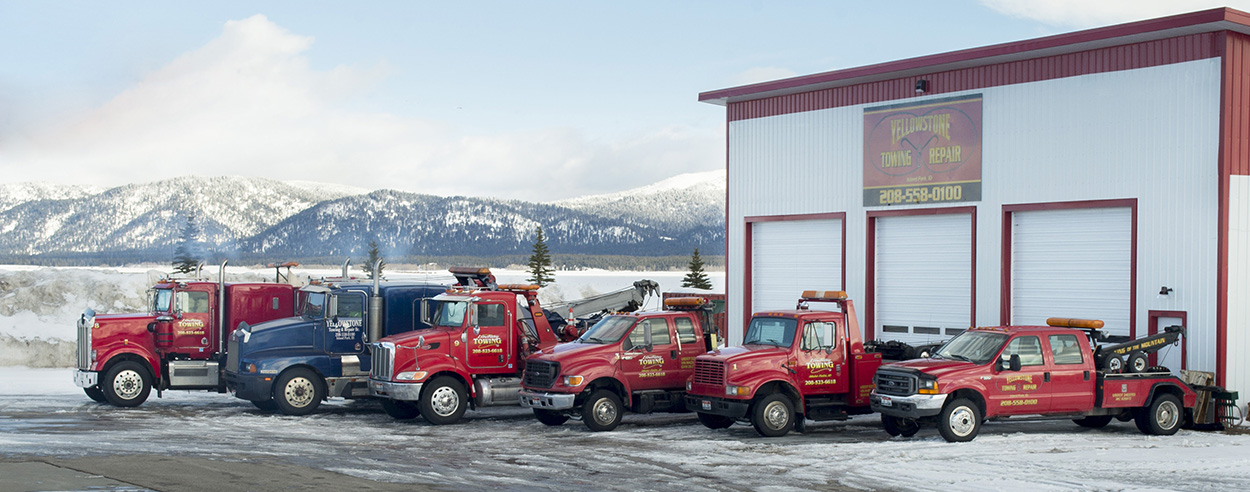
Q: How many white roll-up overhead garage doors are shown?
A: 3